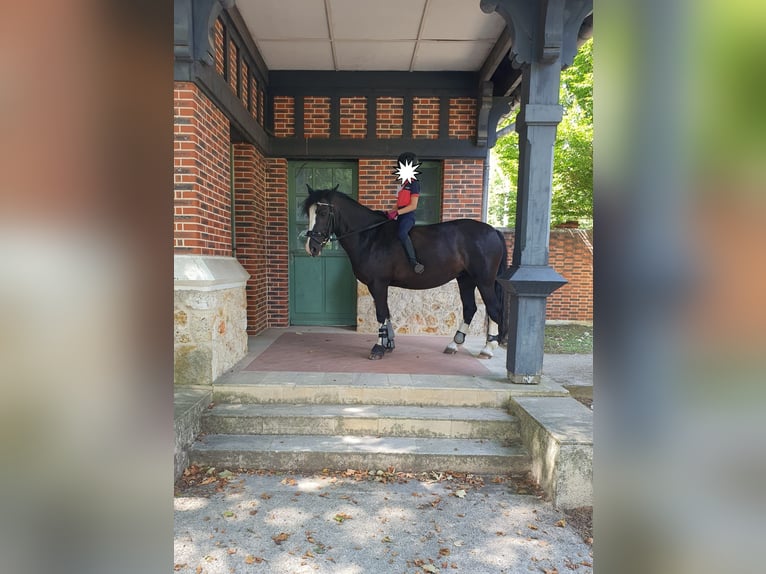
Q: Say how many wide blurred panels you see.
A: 2